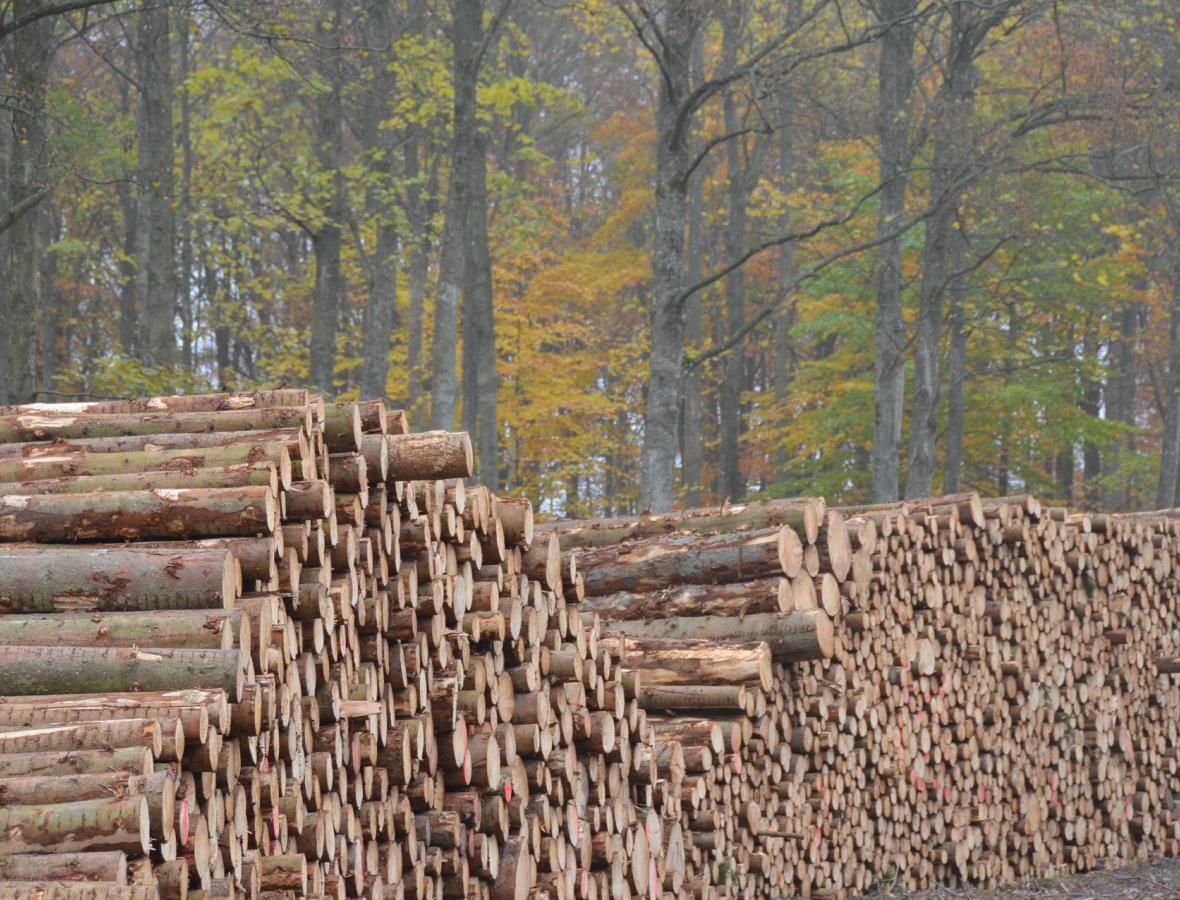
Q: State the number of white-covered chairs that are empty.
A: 0